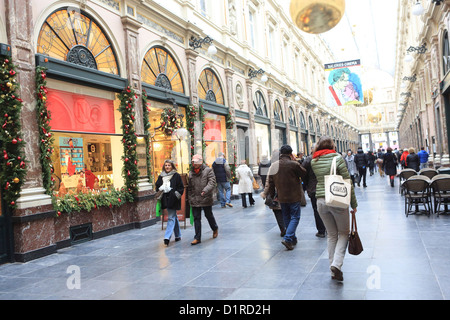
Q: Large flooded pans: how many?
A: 0